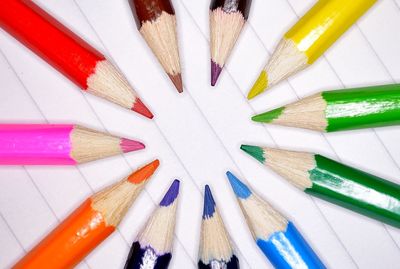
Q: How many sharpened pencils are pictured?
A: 11